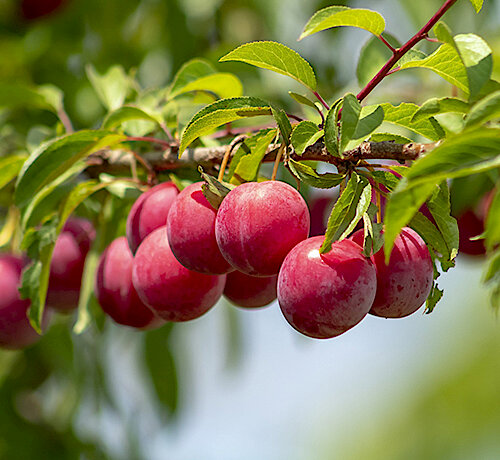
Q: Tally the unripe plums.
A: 0